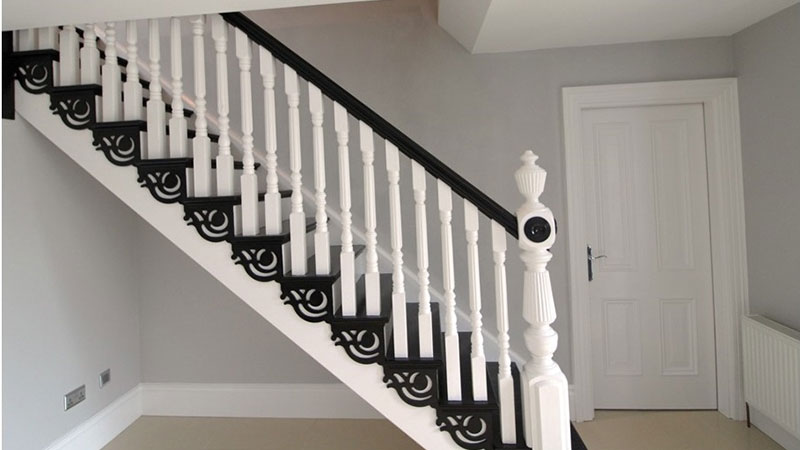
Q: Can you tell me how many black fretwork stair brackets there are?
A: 10